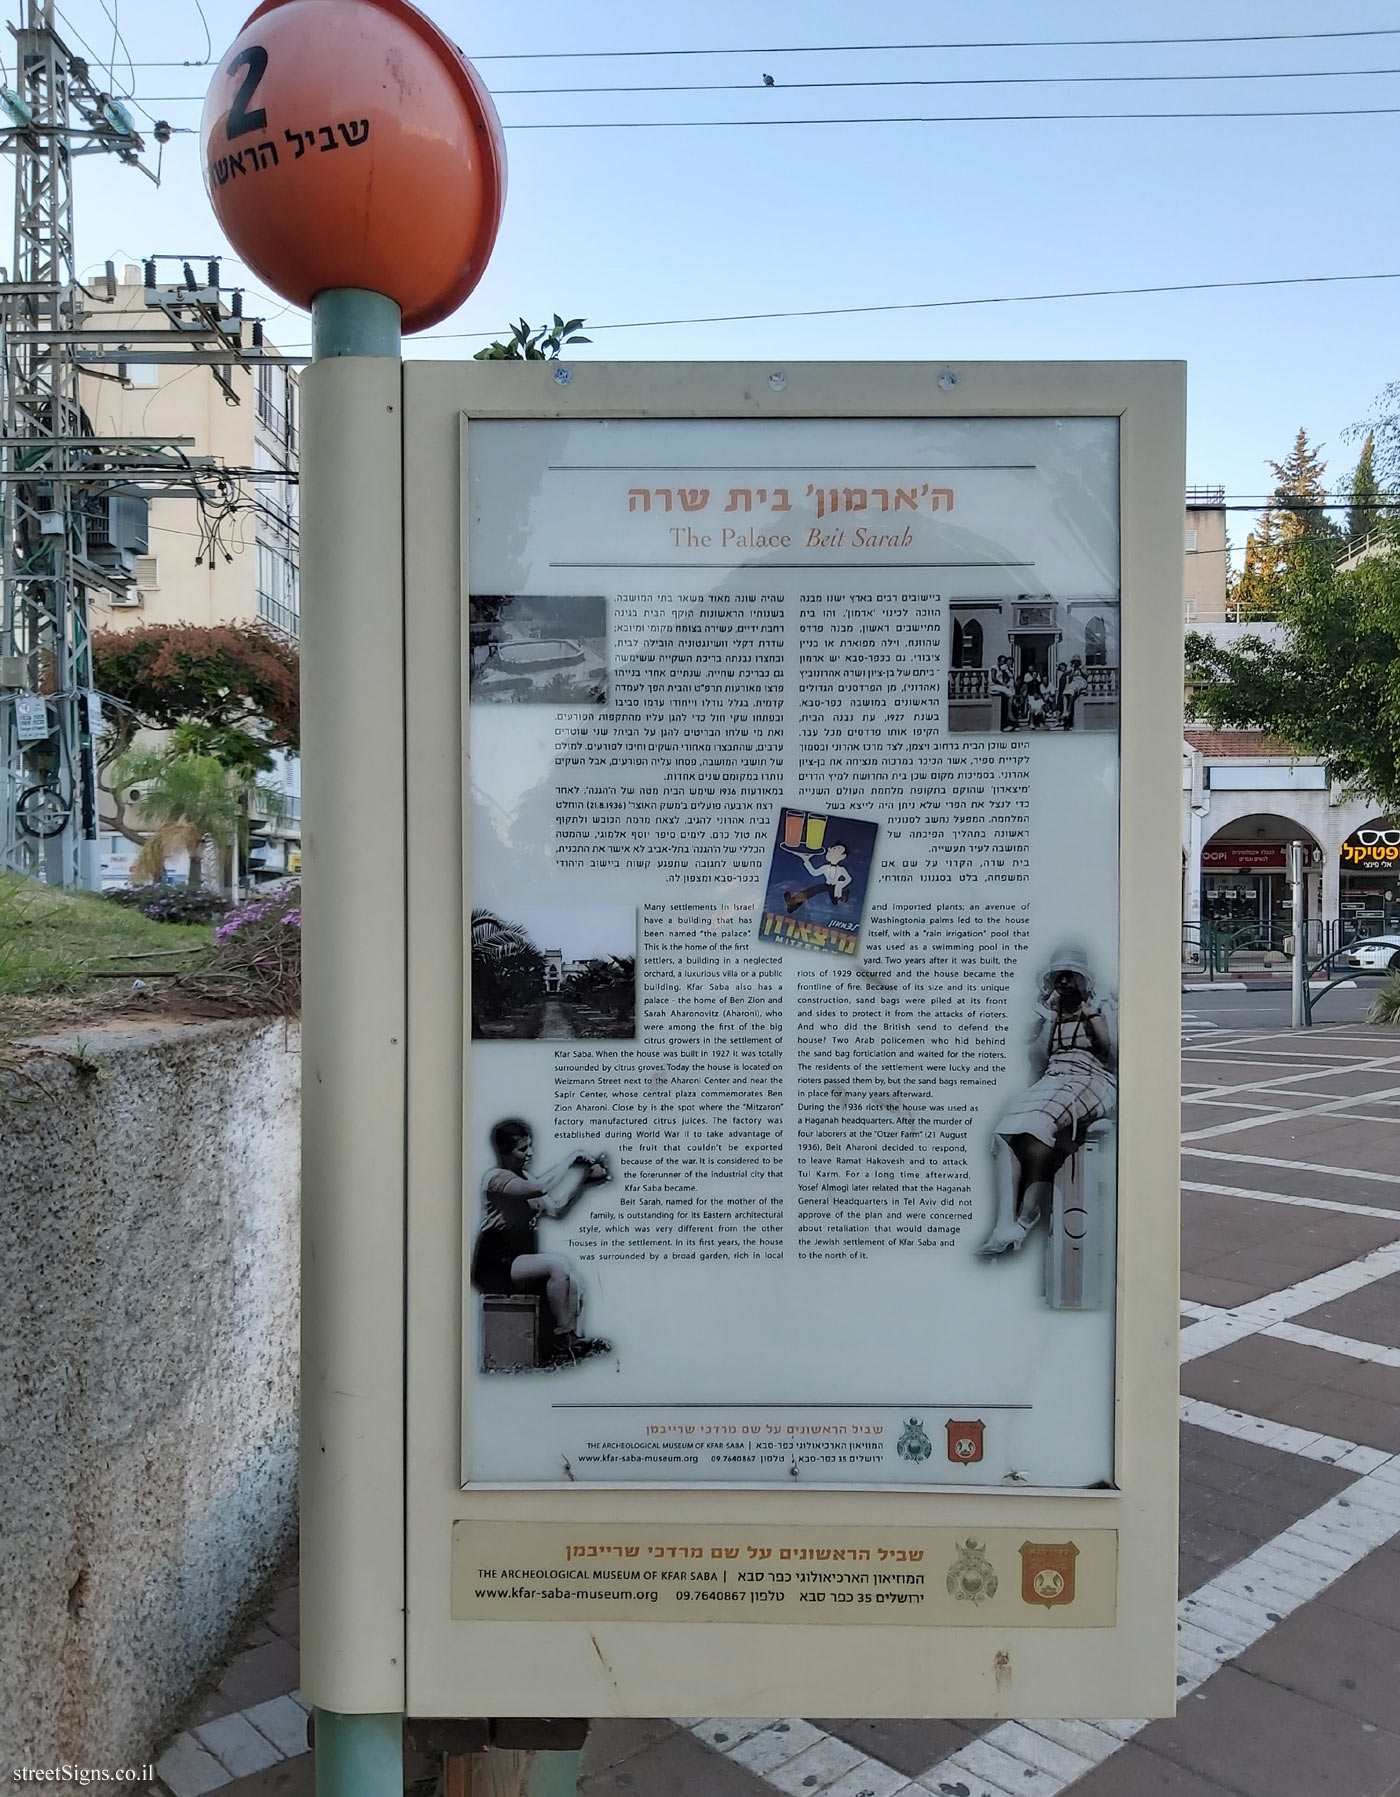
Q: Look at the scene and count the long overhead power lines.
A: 4